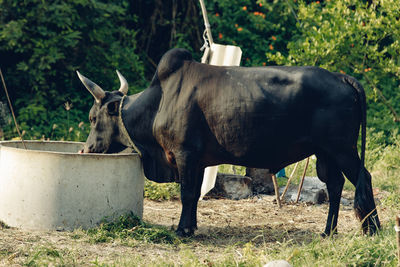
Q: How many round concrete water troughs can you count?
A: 1